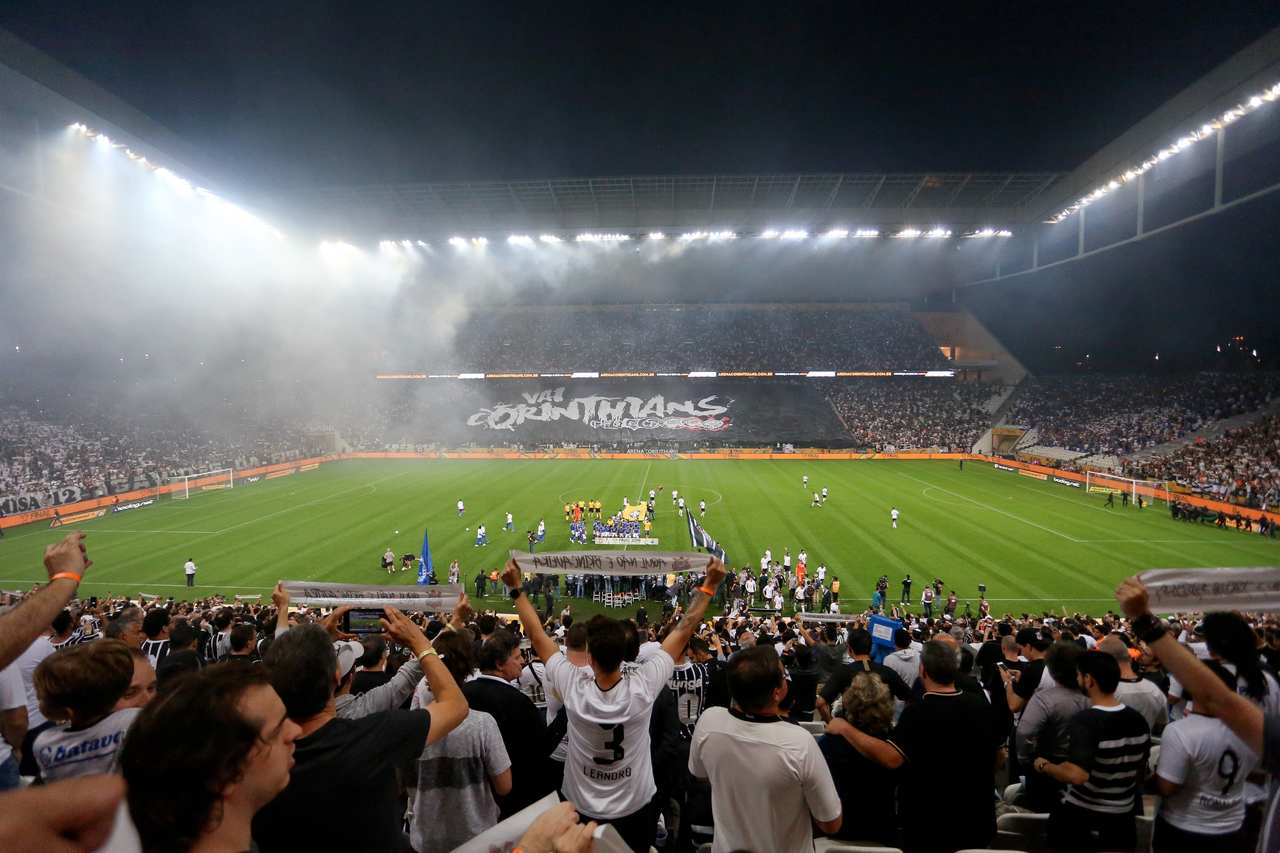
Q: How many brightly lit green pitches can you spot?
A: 1